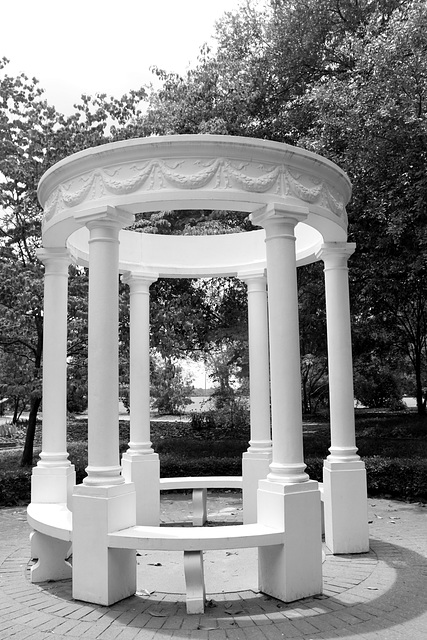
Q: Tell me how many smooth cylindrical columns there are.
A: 6